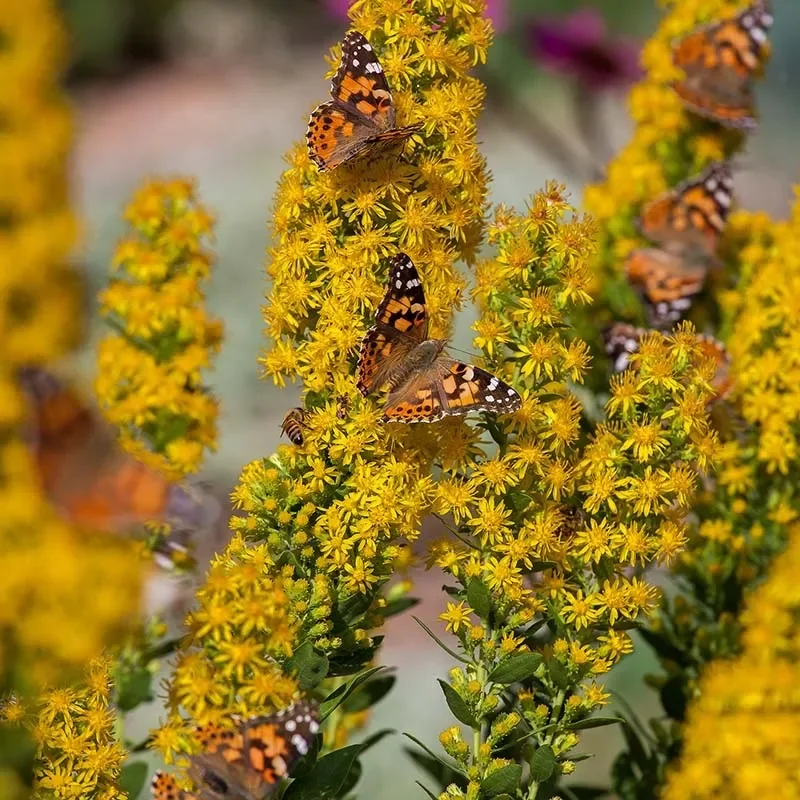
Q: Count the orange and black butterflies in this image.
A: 7